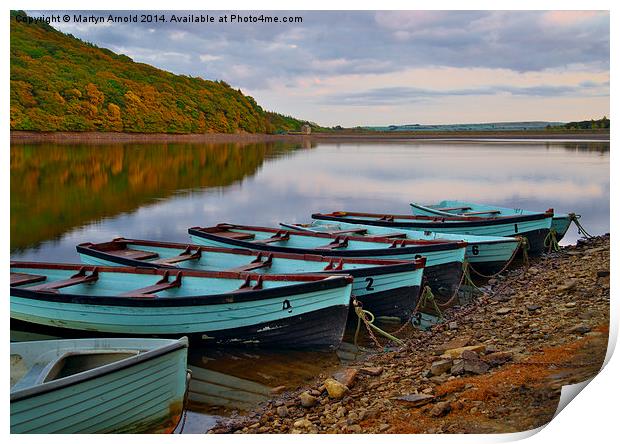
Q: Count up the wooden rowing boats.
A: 7